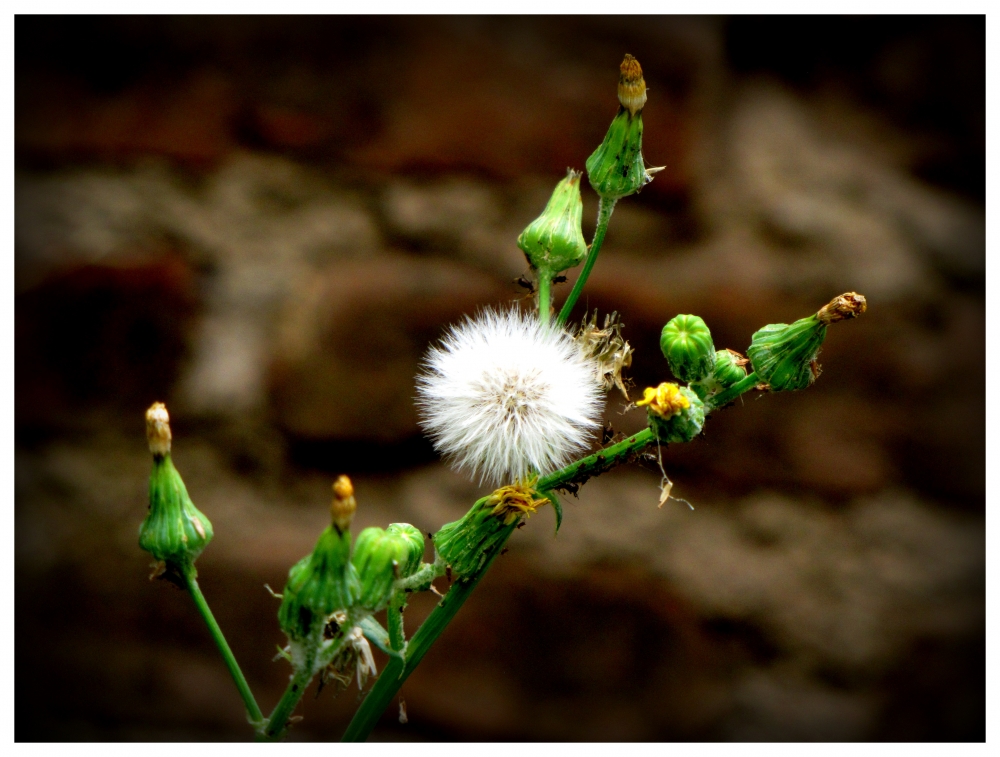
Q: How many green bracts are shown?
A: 11